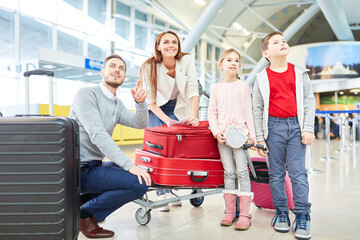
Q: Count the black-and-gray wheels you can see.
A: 1